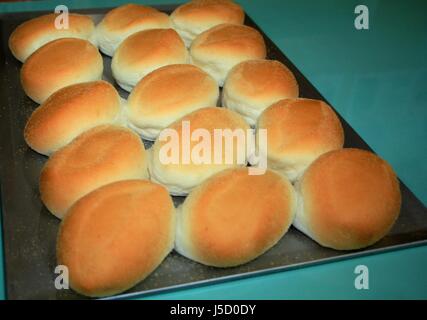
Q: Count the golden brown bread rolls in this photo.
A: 15